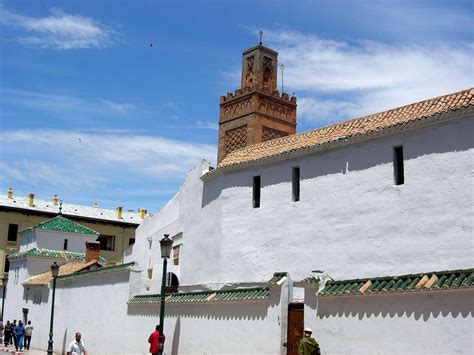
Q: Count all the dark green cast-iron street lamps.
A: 3